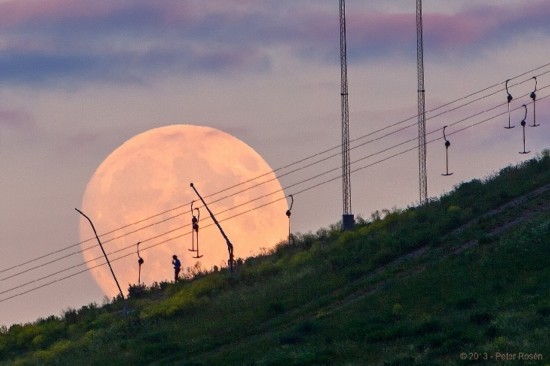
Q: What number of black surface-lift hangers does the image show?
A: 8